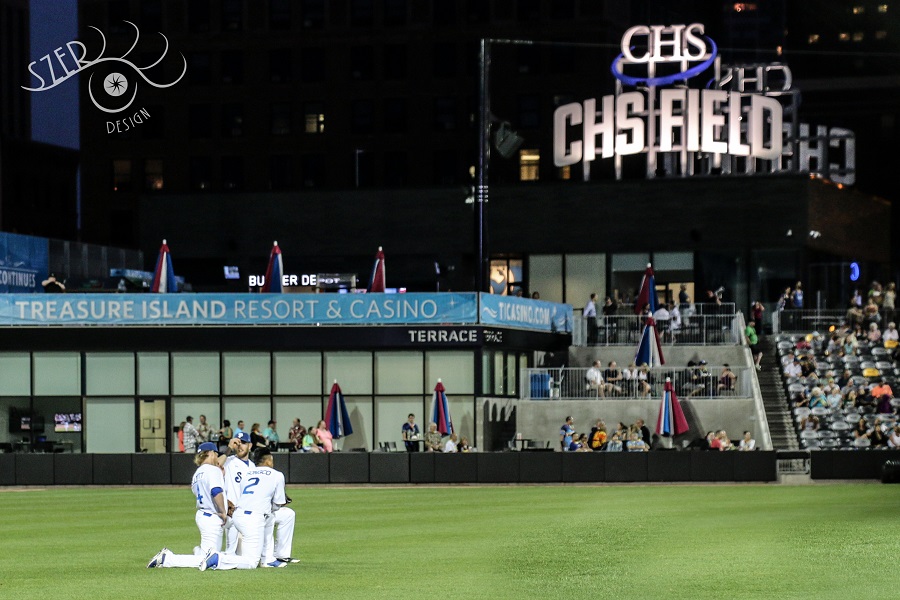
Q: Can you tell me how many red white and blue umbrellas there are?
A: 8